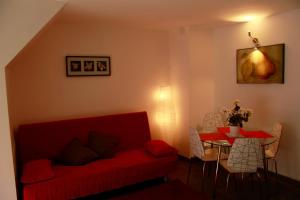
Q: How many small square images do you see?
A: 3